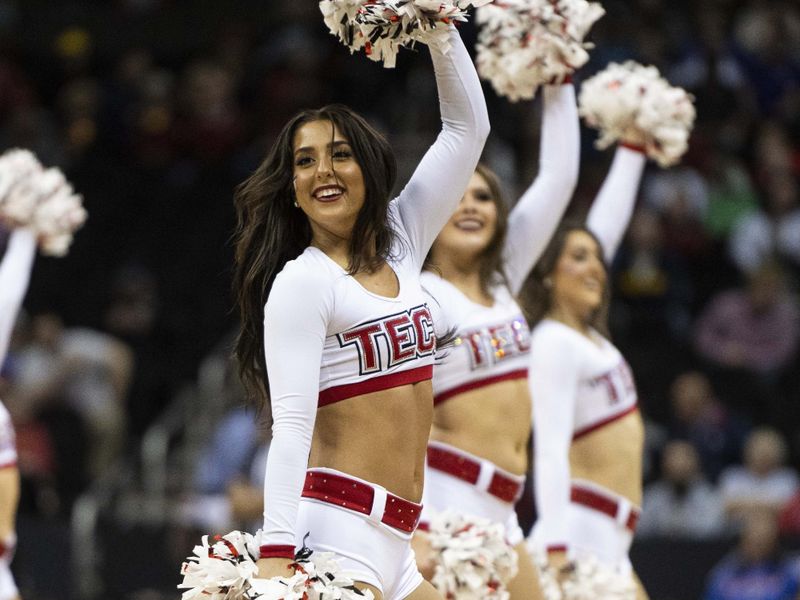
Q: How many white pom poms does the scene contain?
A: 7